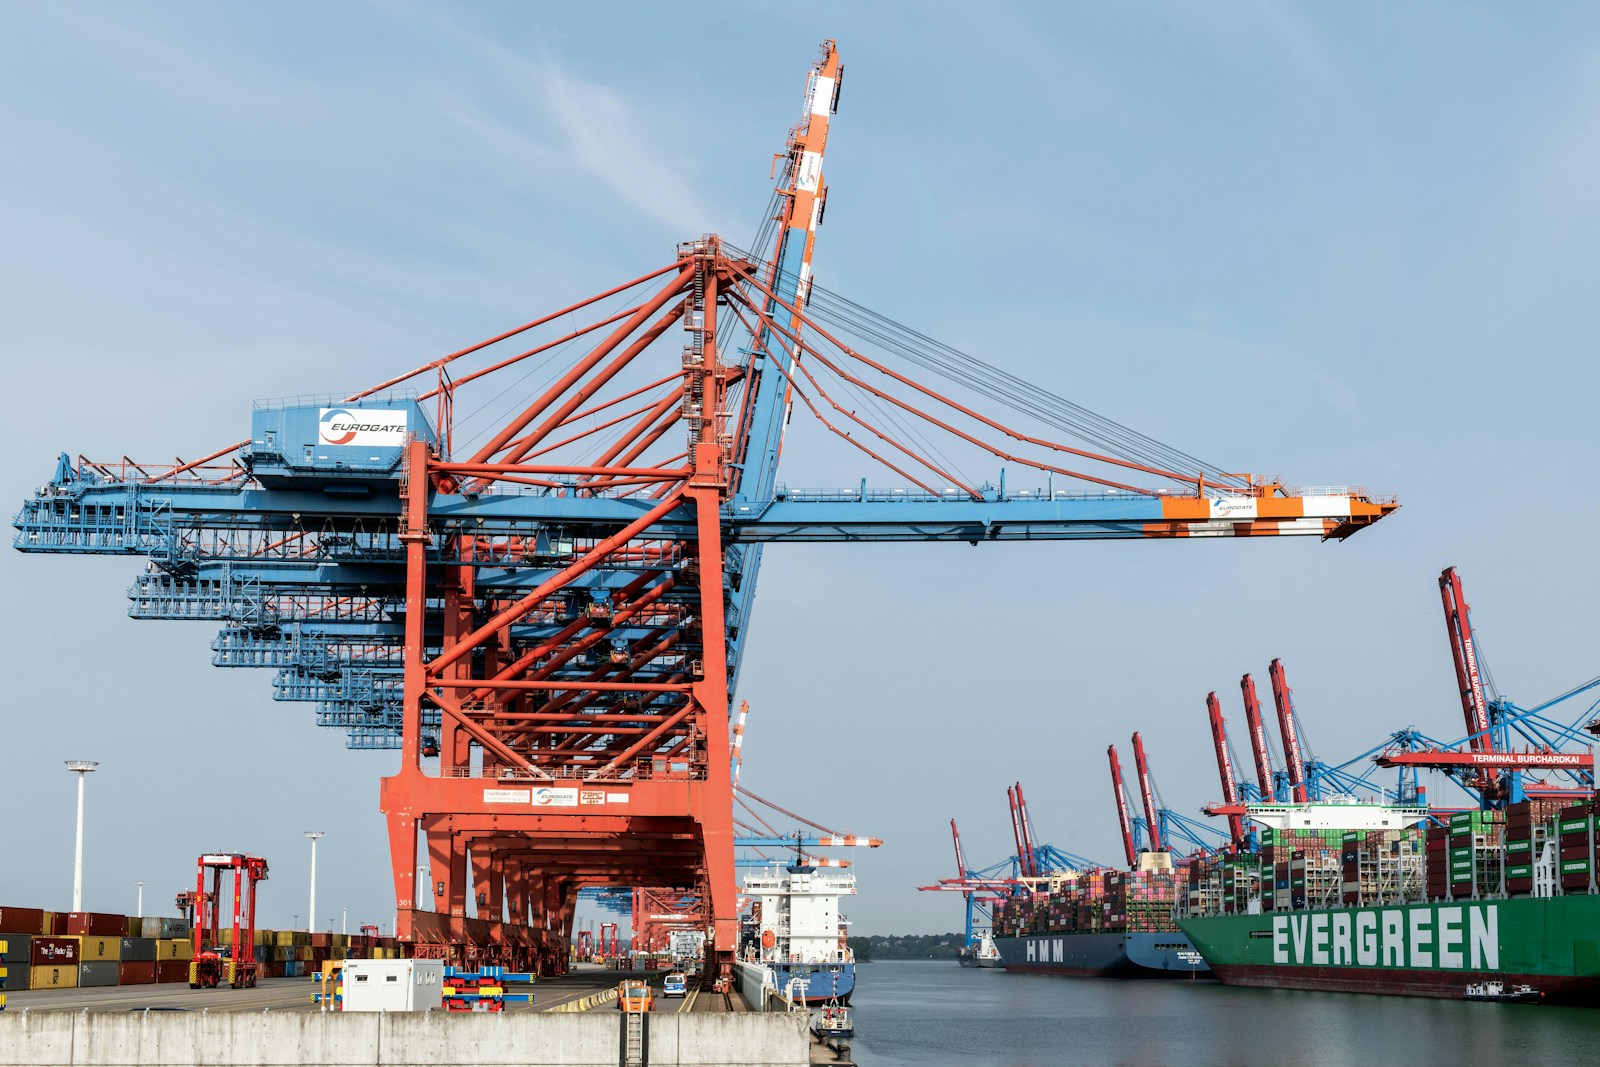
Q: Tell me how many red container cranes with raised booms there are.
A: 9